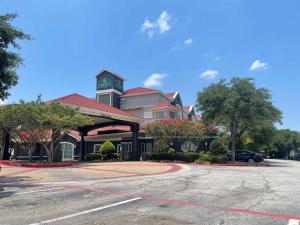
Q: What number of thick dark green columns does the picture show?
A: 2